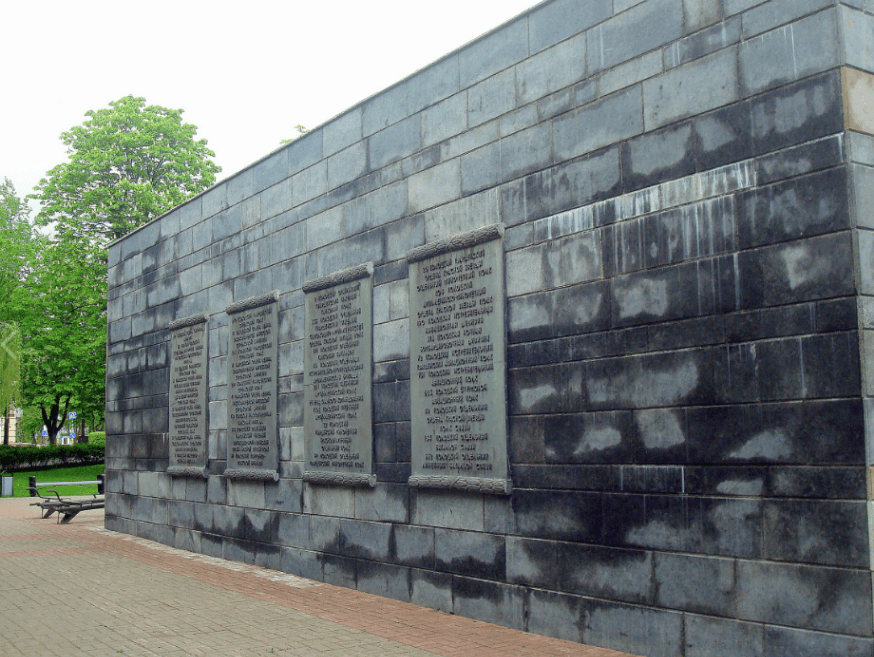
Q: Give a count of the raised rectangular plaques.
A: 4